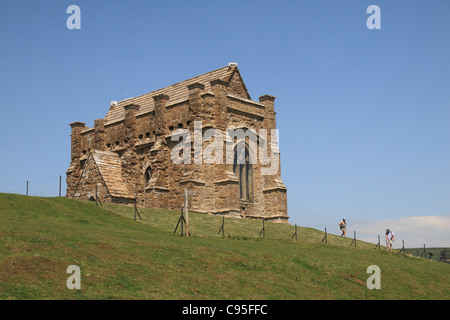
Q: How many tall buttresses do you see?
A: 7